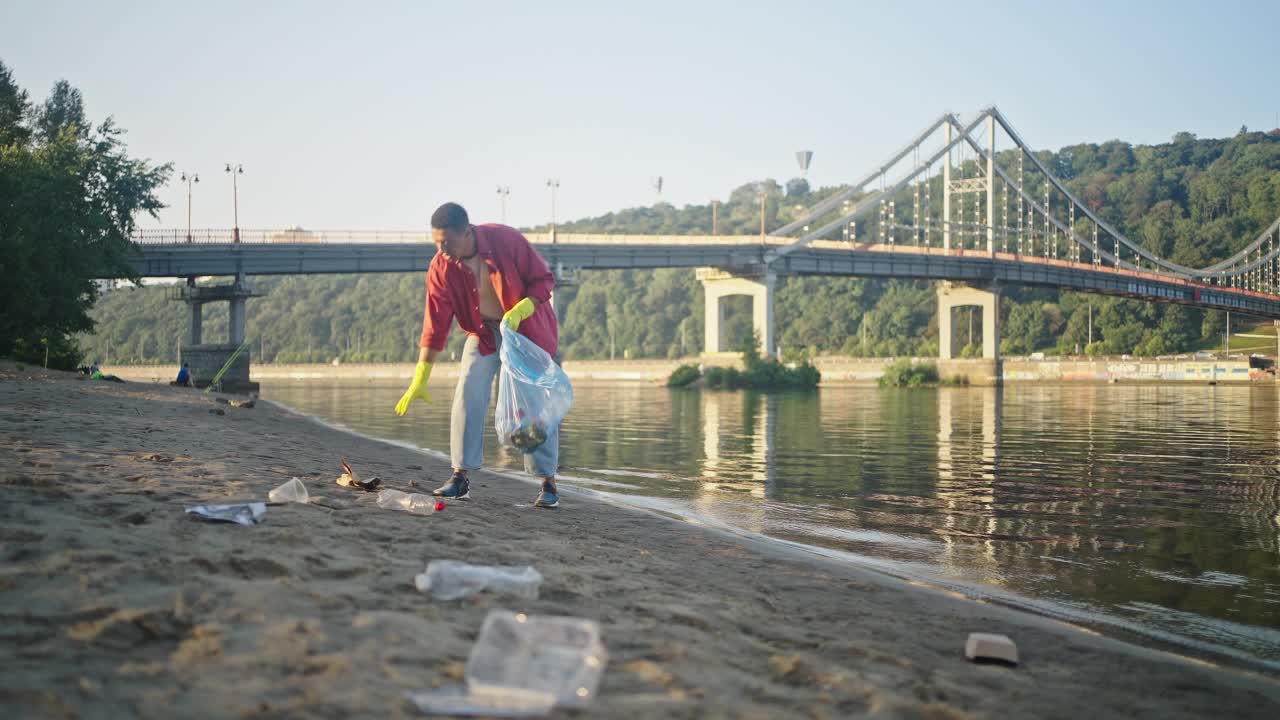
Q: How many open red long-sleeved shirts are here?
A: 1